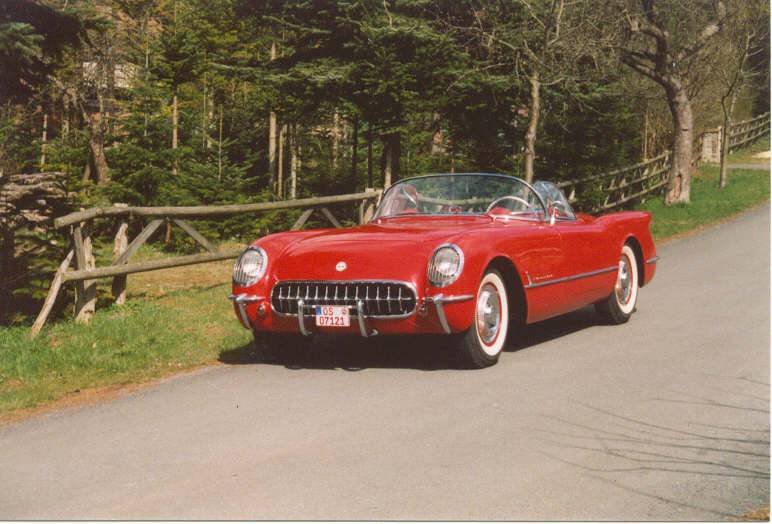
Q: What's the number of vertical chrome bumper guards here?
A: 4